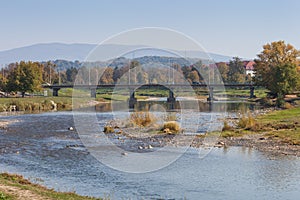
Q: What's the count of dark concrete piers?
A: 6